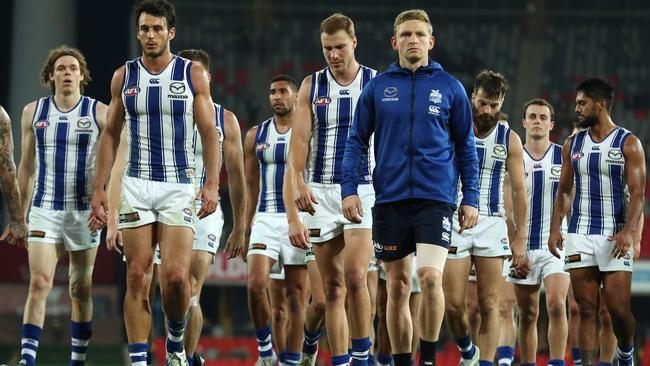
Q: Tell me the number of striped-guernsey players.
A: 8